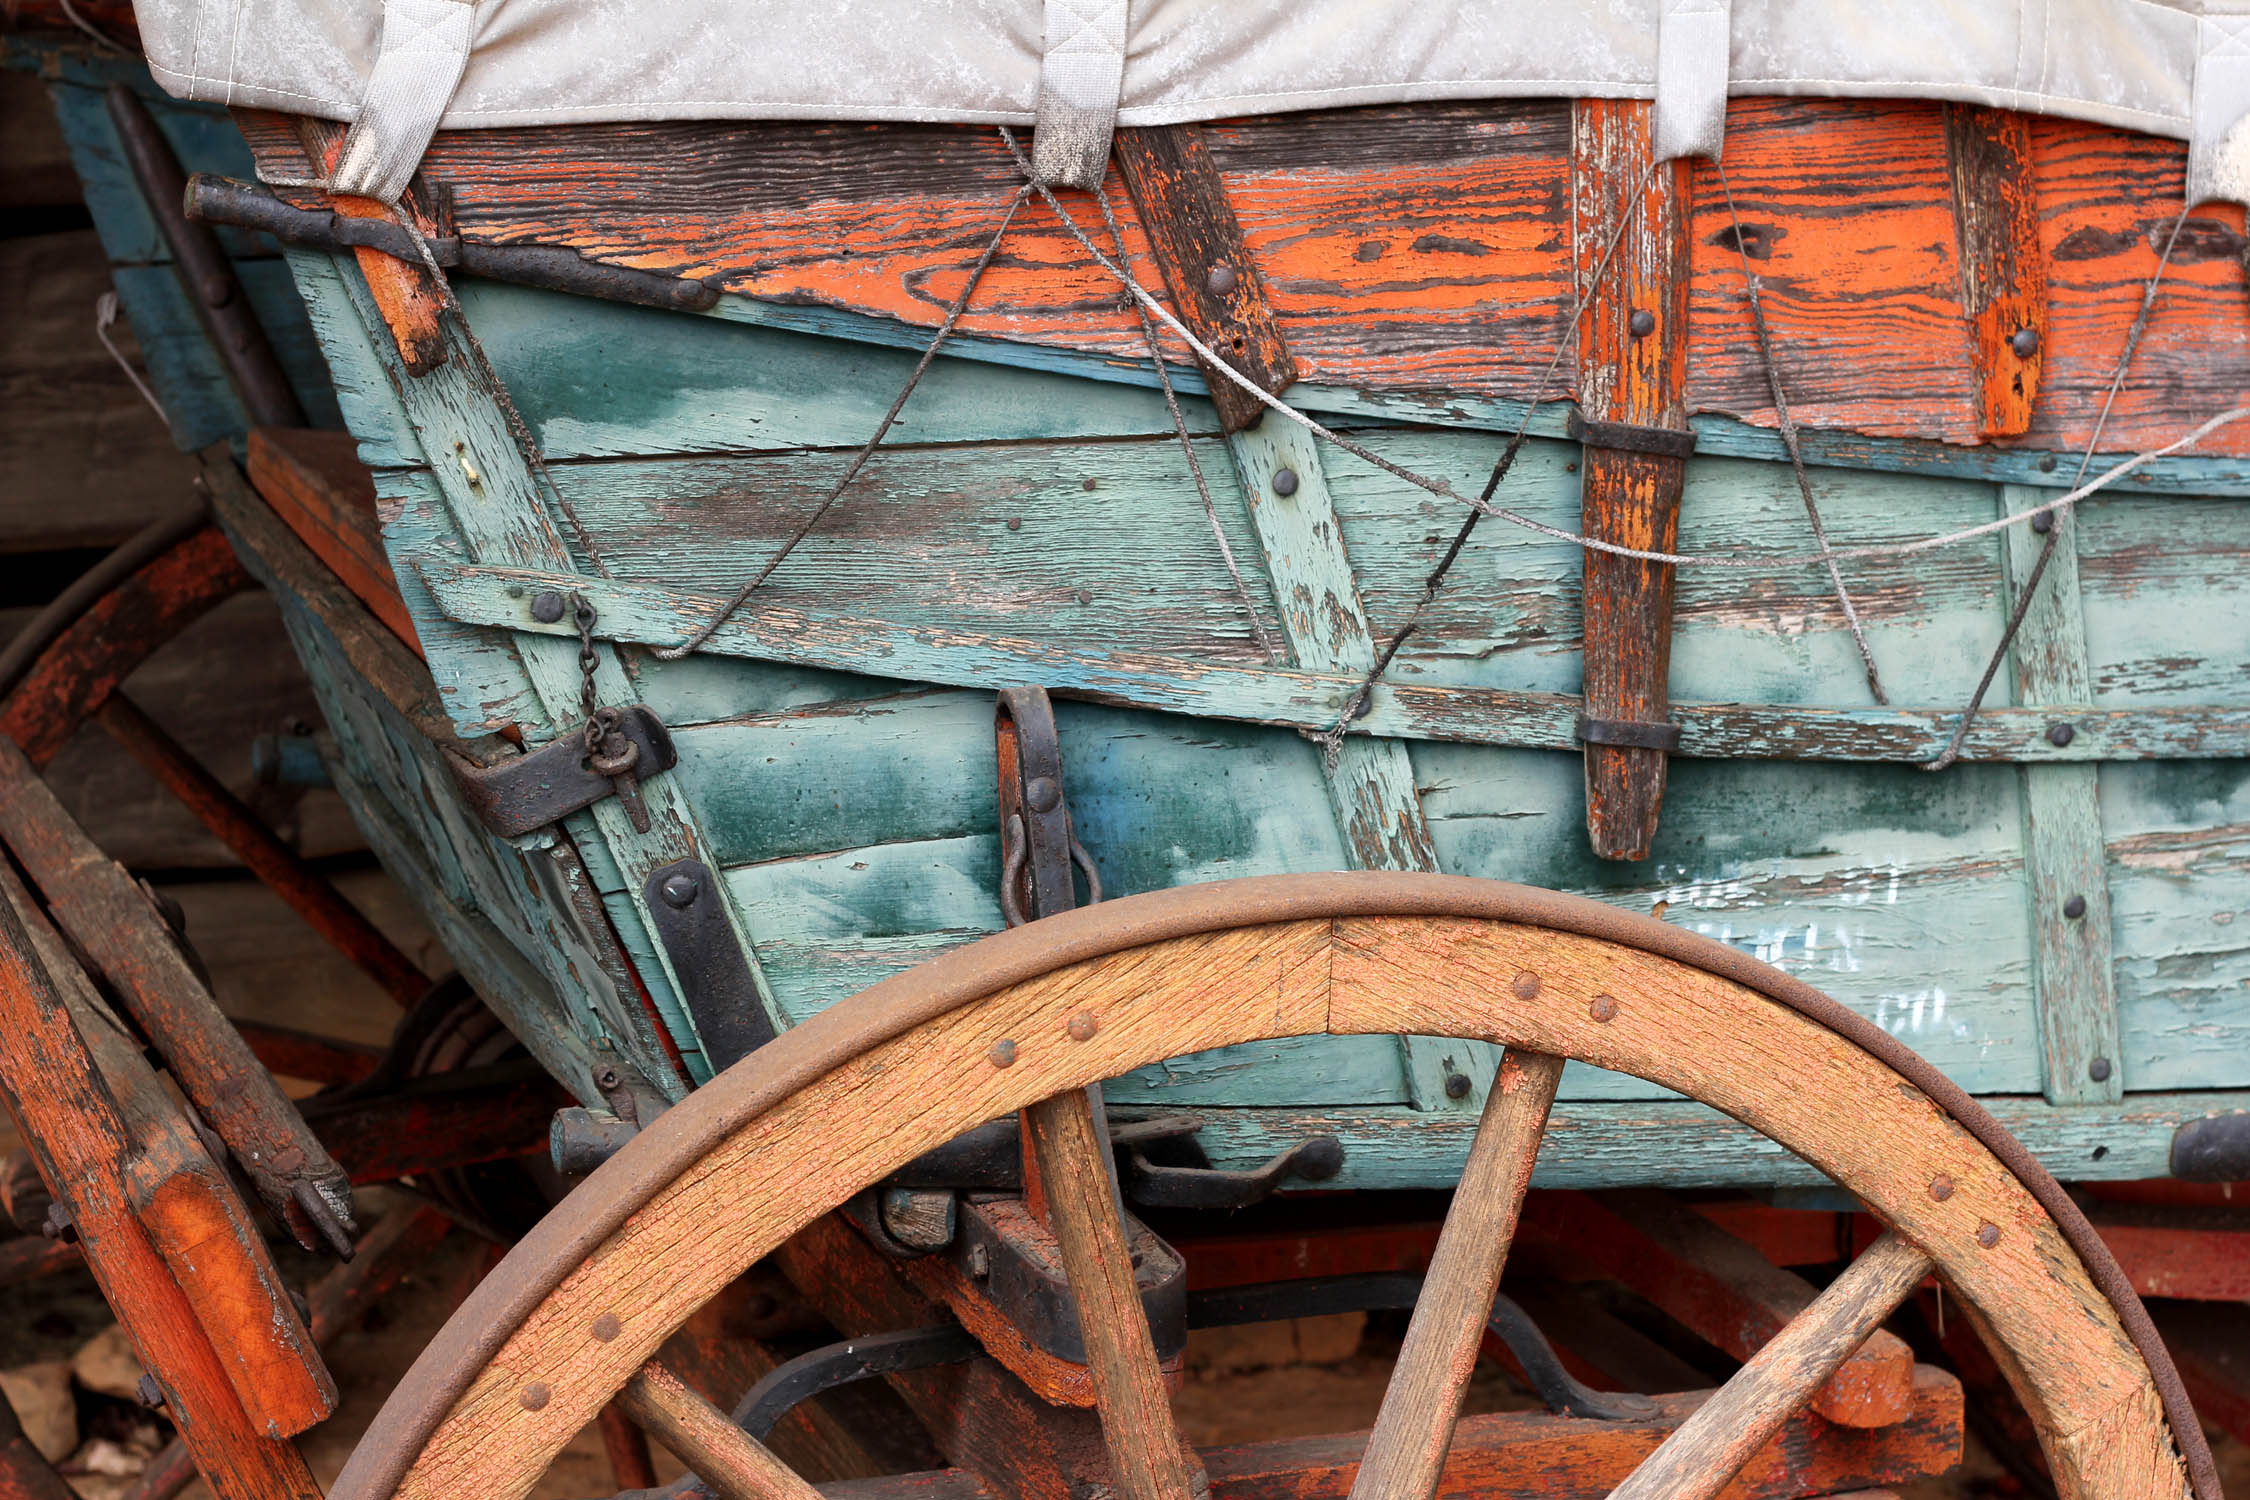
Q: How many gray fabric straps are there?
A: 4